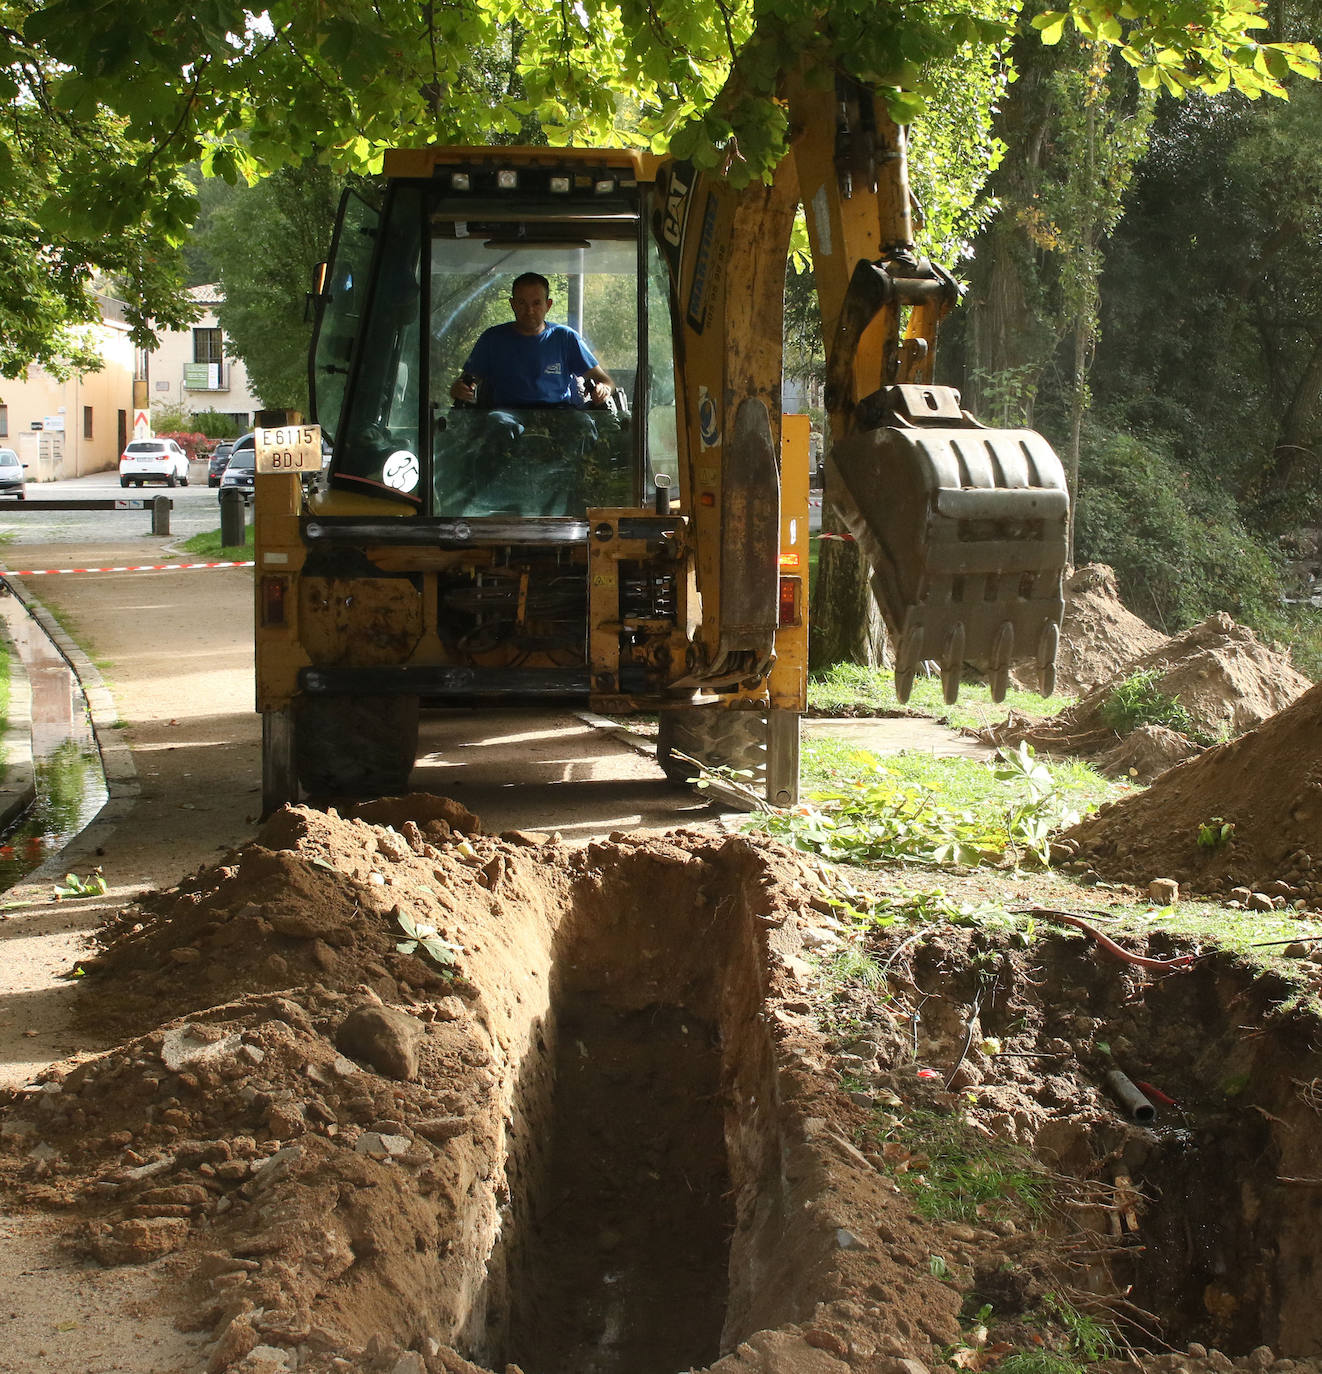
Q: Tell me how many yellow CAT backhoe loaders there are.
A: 1